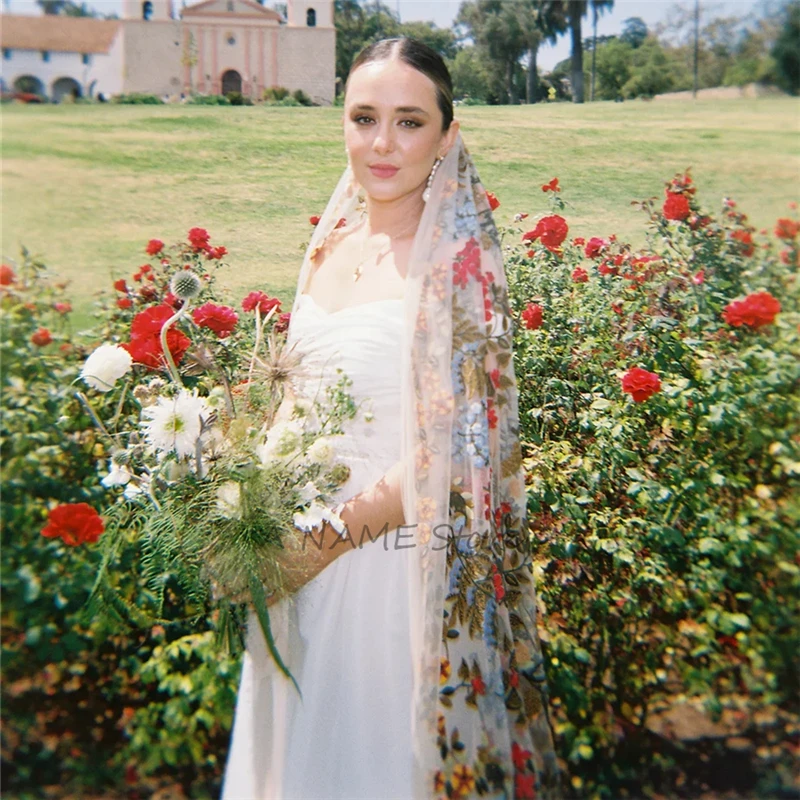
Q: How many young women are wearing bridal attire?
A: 1